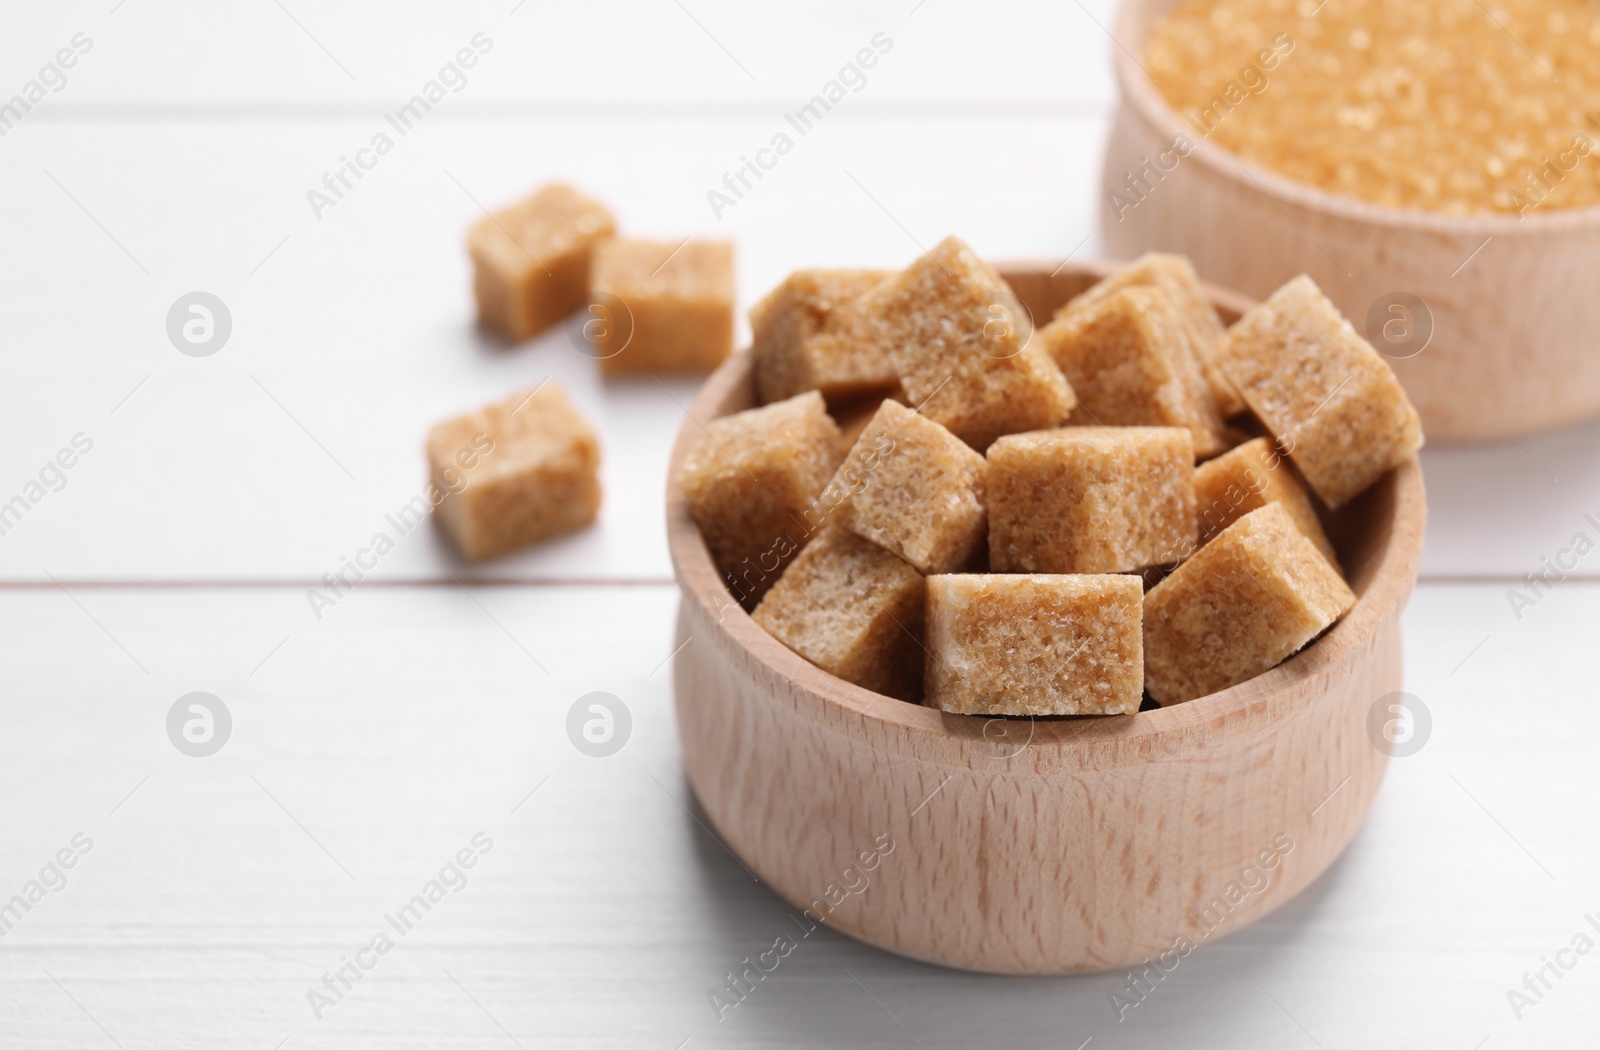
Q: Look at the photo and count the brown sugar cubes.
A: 15